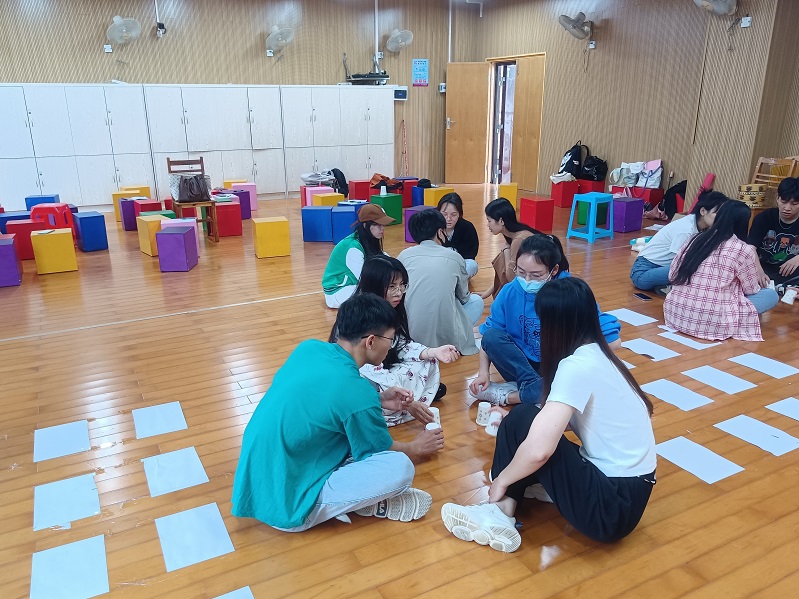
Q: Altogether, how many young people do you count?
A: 11